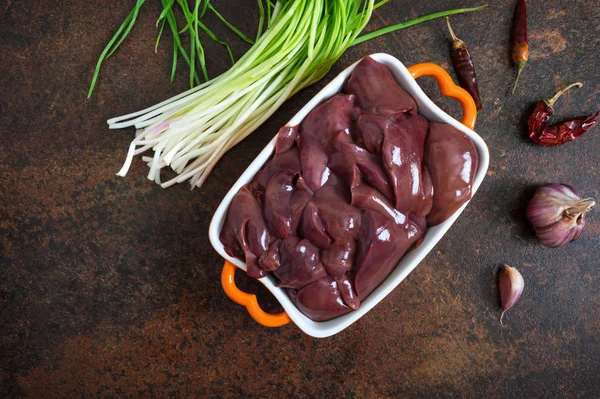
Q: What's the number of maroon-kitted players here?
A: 0